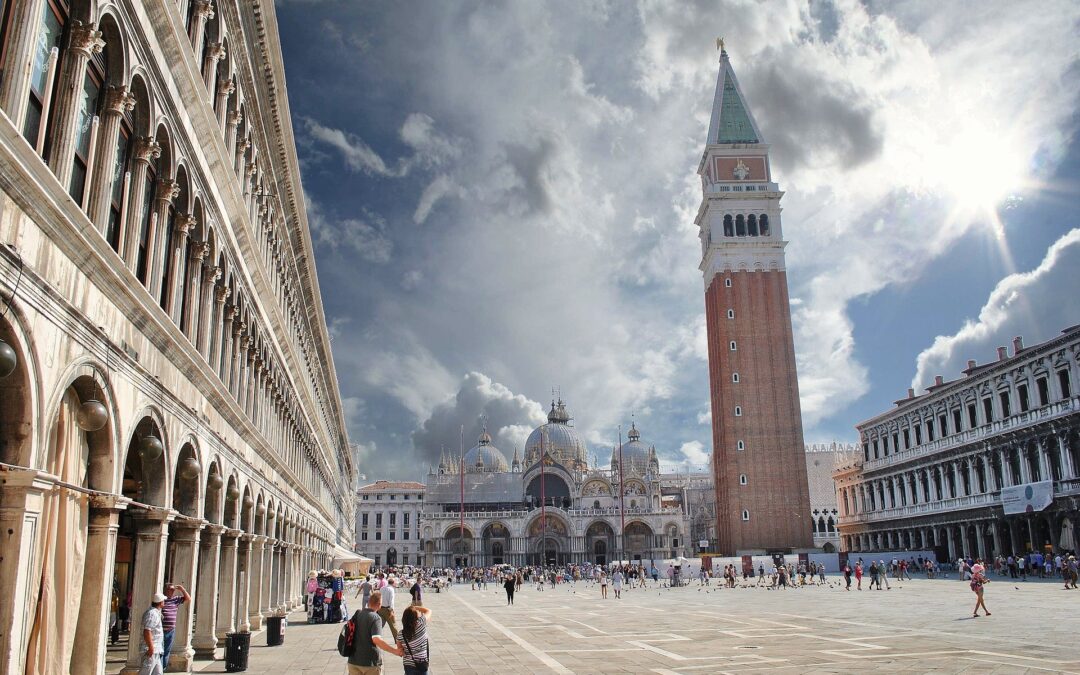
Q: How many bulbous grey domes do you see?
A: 3